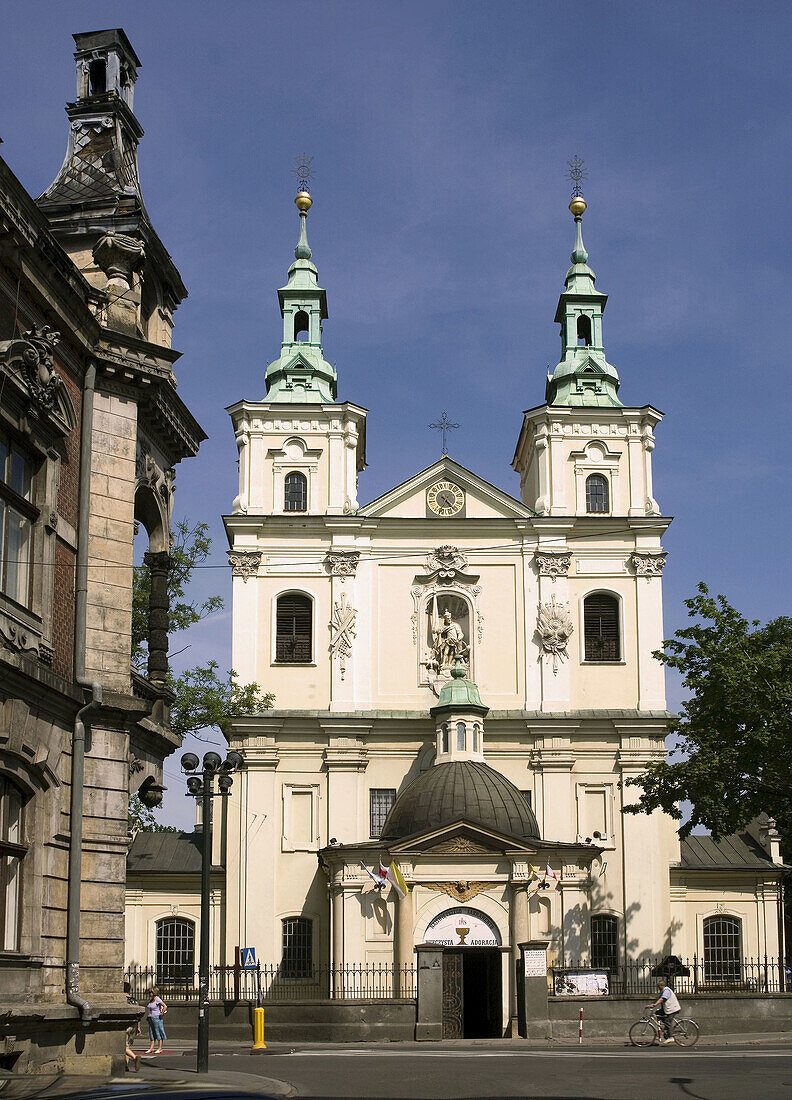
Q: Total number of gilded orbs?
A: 2